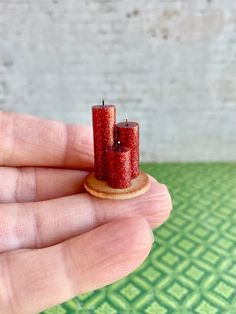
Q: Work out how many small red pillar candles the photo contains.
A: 3